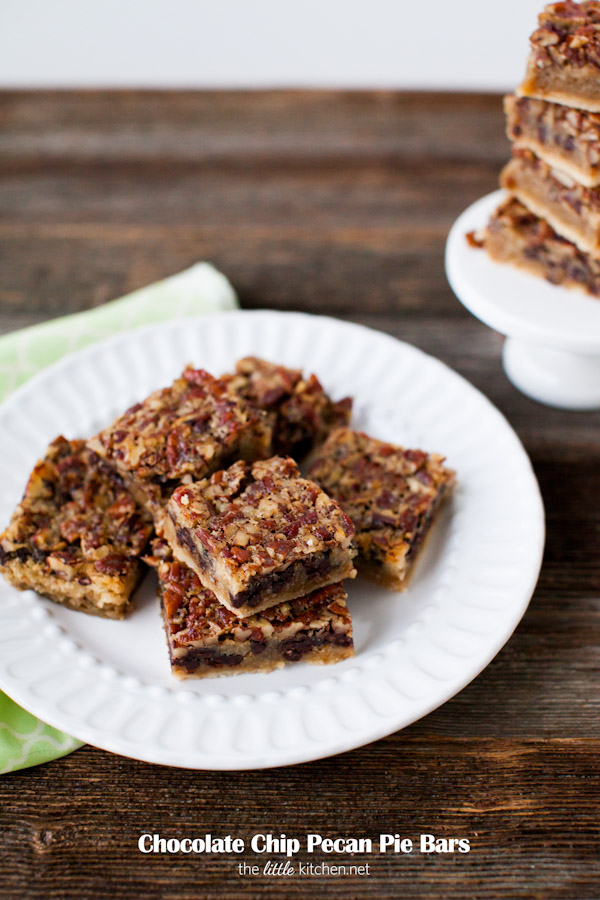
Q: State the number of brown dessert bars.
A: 10